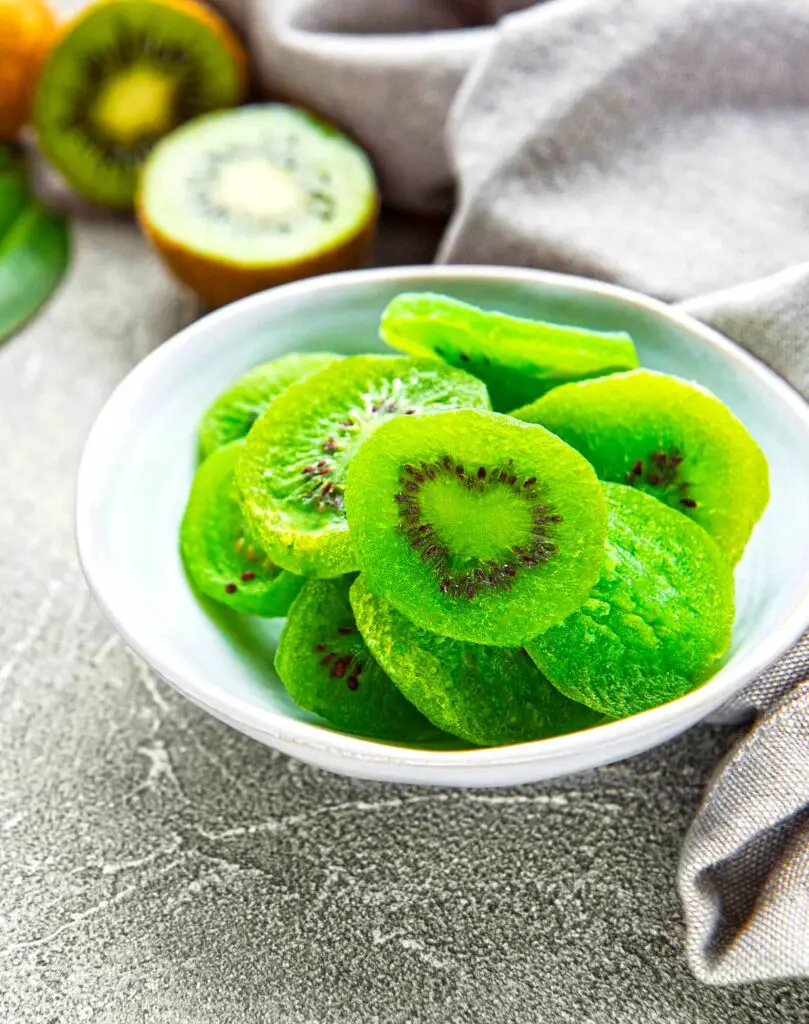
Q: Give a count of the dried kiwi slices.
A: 9